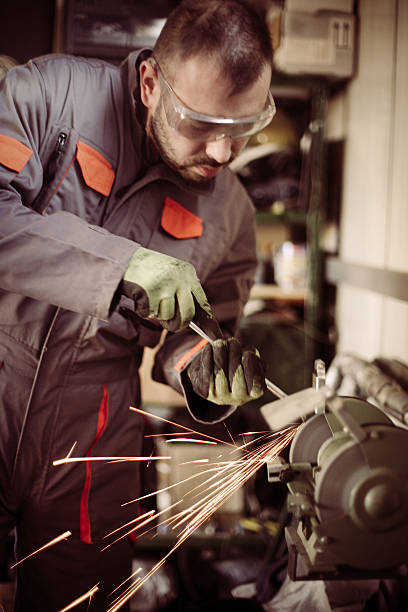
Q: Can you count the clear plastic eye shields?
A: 1